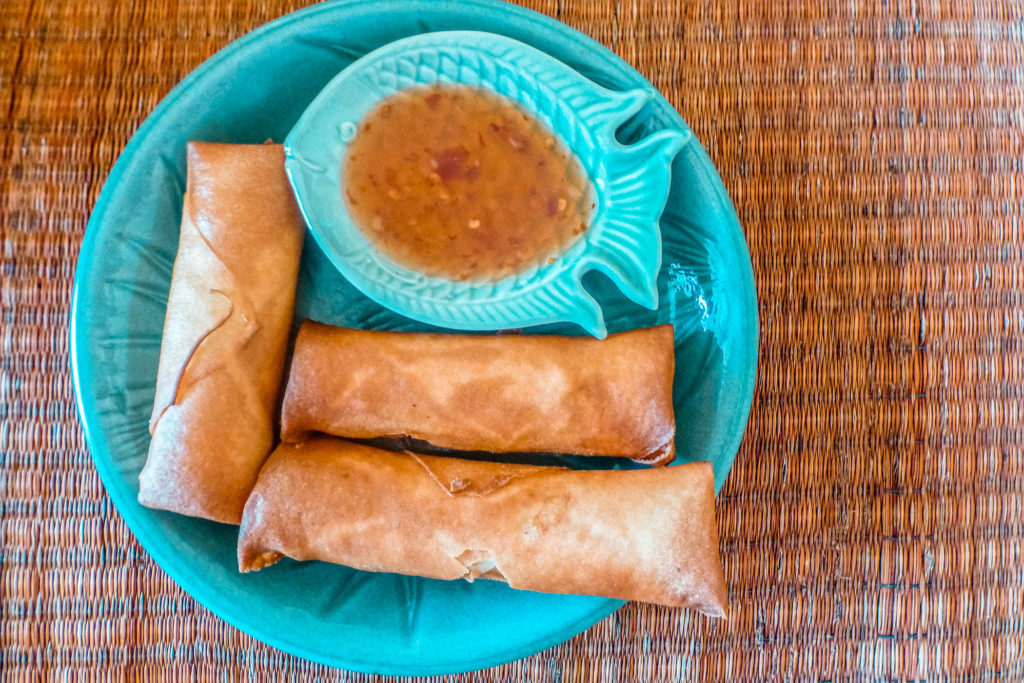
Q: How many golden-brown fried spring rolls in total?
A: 3